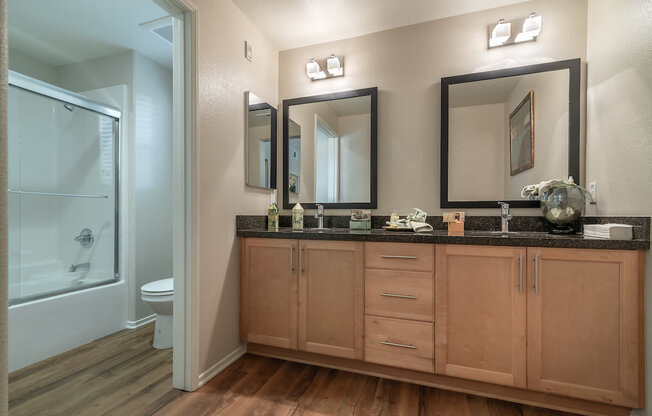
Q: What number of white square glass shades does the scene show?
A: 4